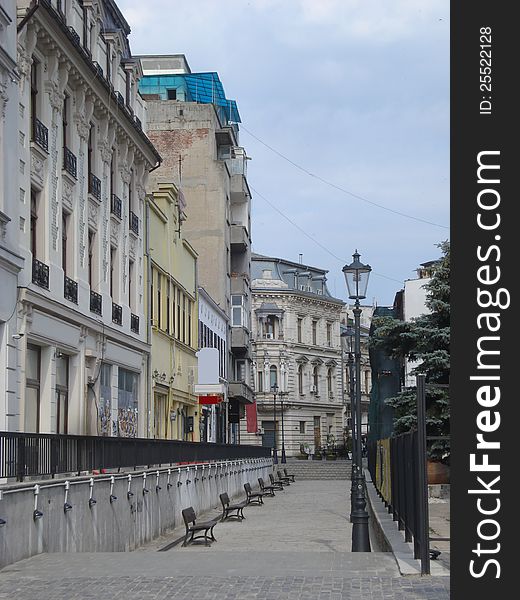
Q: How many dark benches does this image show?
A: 7